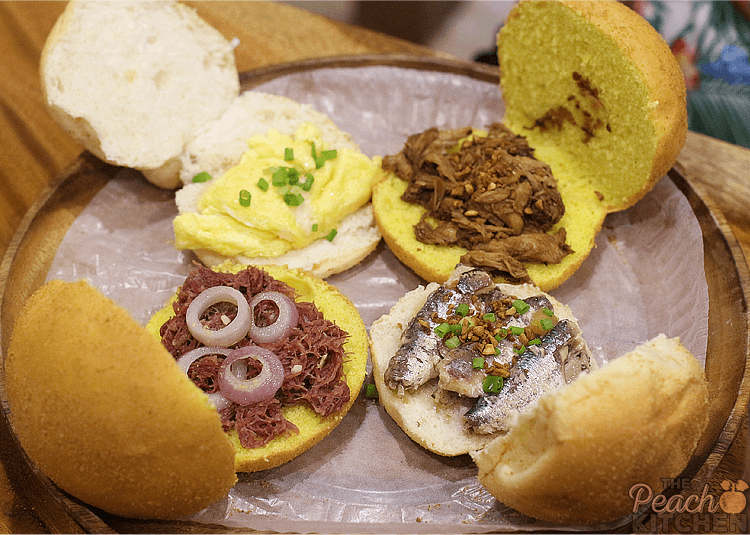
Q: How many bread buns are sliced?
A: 4